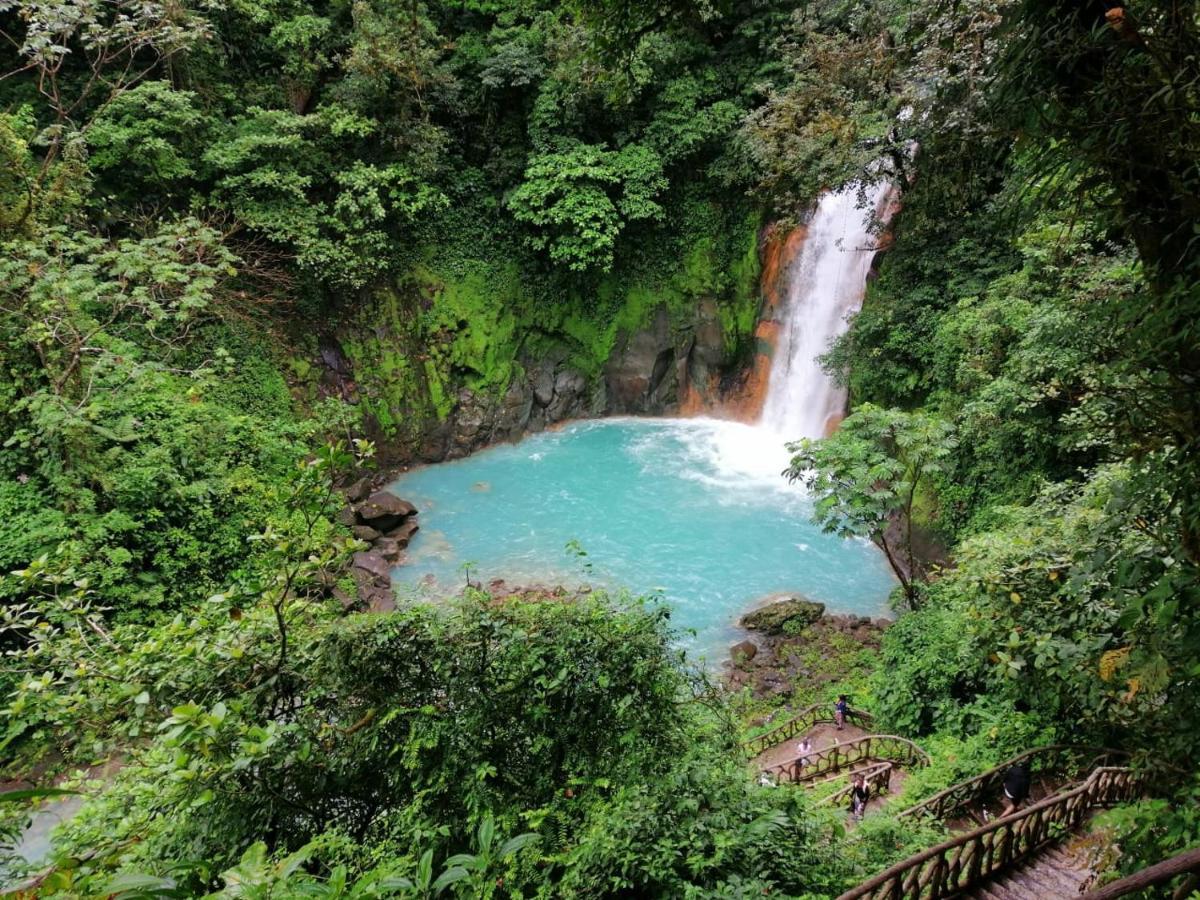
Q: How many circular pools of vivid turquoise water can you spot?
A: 1